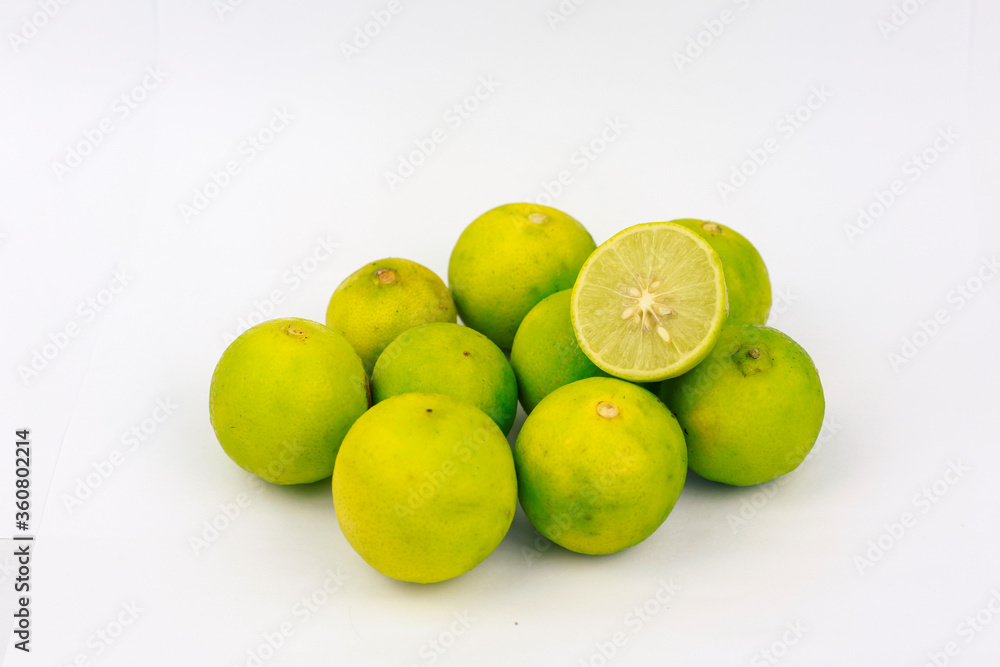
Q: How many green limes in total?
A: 10